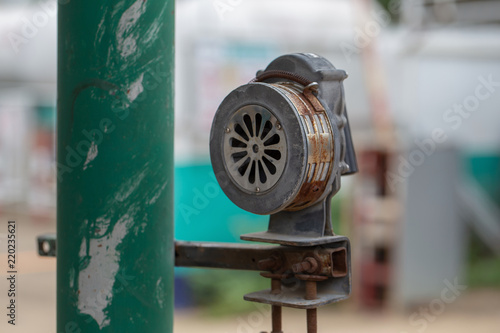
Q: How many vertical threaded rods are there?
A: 2